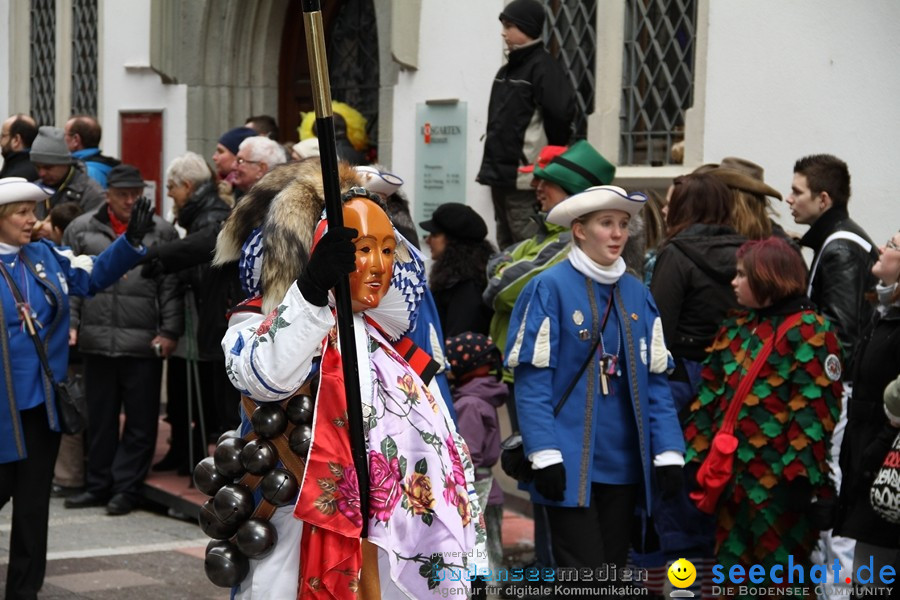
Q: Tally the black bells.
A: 14